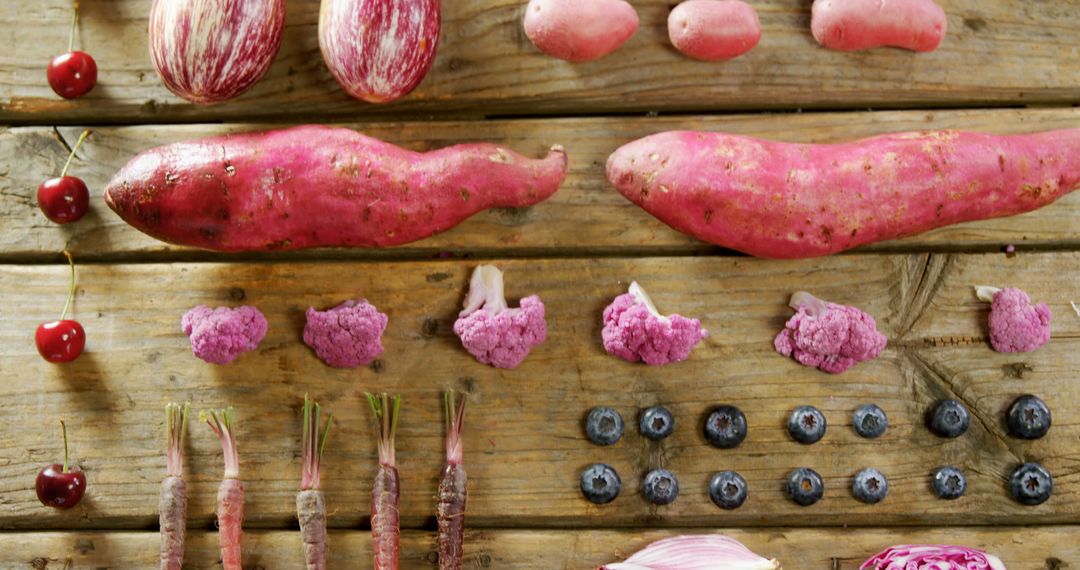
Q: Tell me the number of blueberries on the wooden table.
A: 14